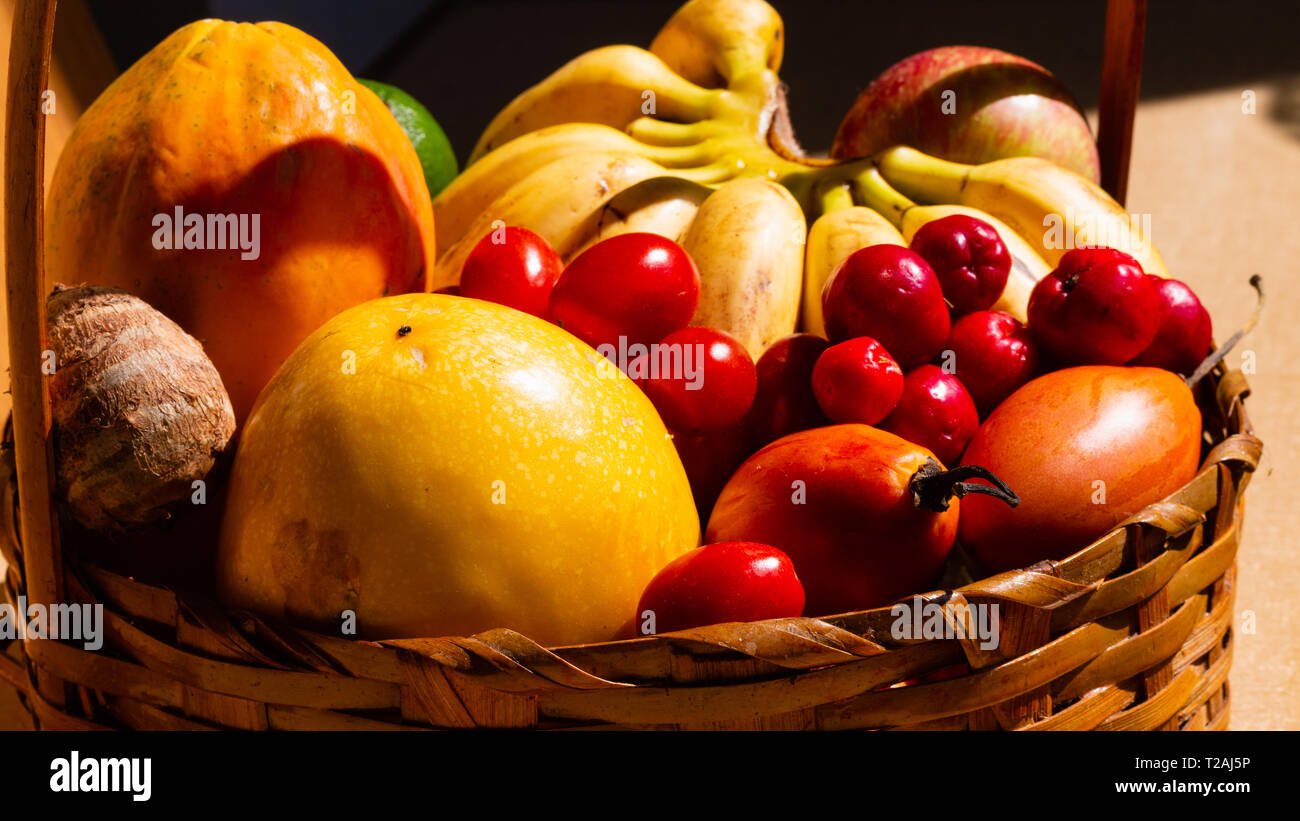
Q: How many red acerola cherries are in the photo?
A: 7